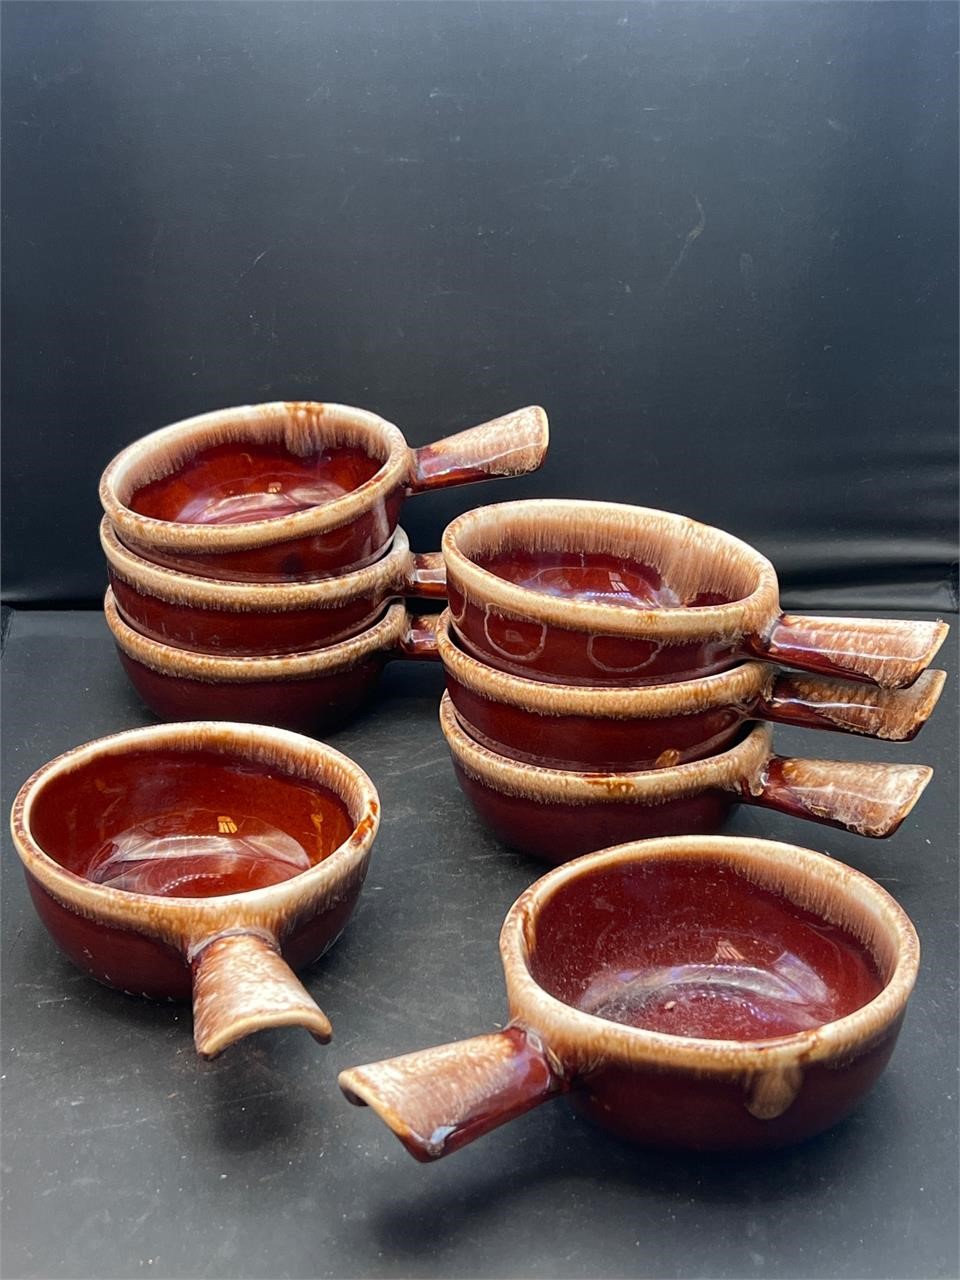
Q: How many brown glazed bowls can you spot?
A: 8